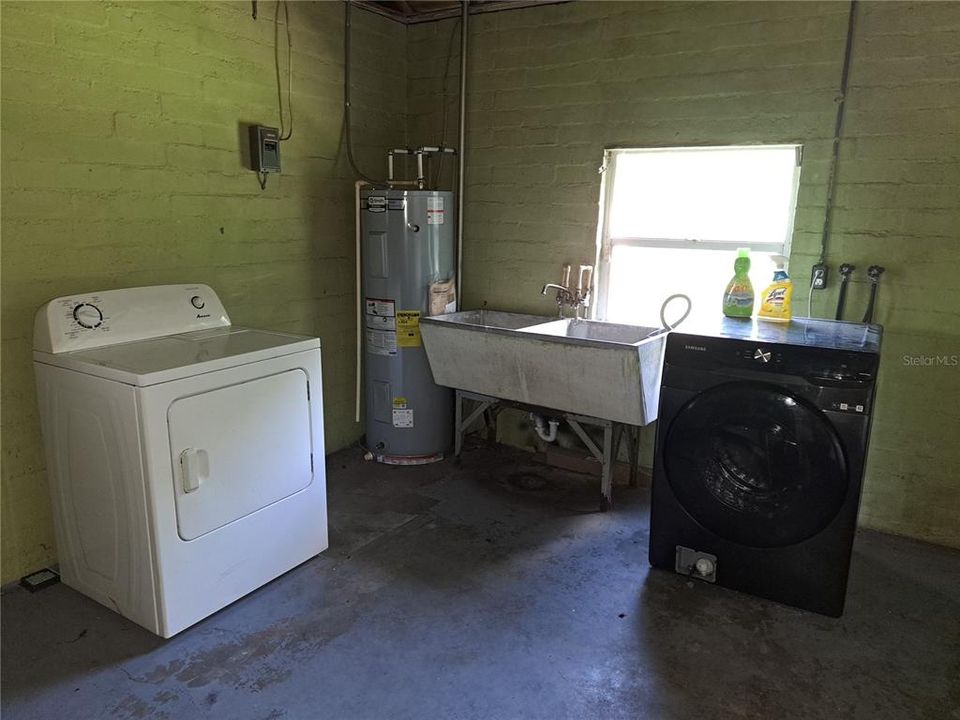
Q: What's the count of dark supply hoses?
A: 2